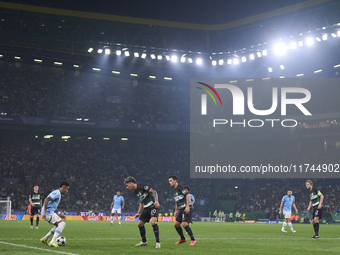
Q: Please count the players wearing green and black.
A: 4